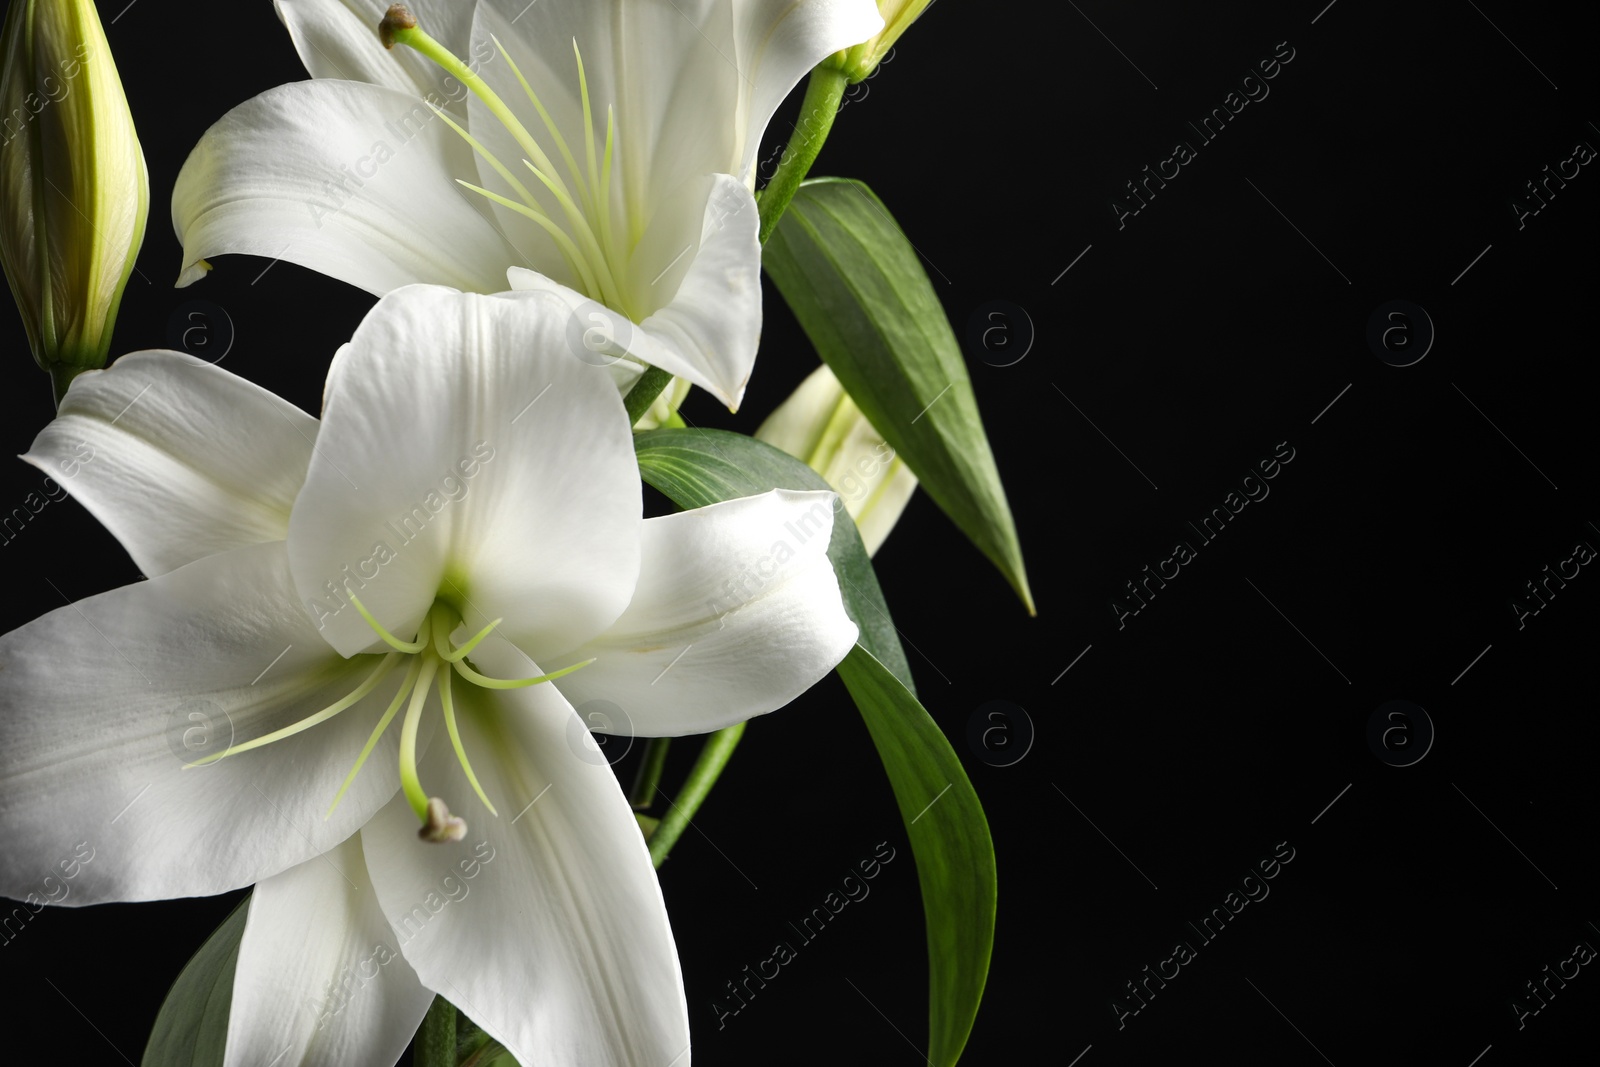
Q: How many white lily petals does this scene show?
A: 11